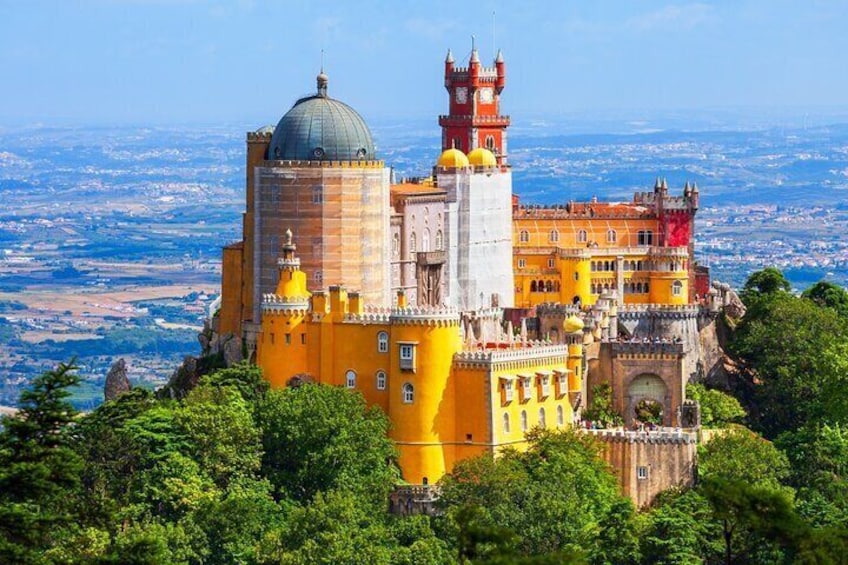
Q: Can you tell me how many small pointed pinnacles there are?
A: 7